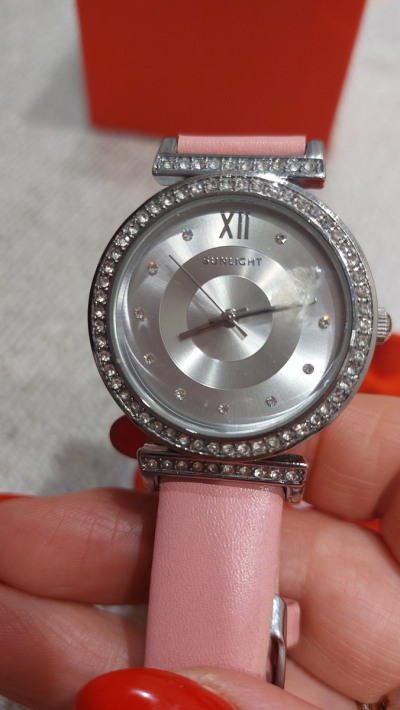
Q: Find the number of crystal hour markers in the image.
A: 11